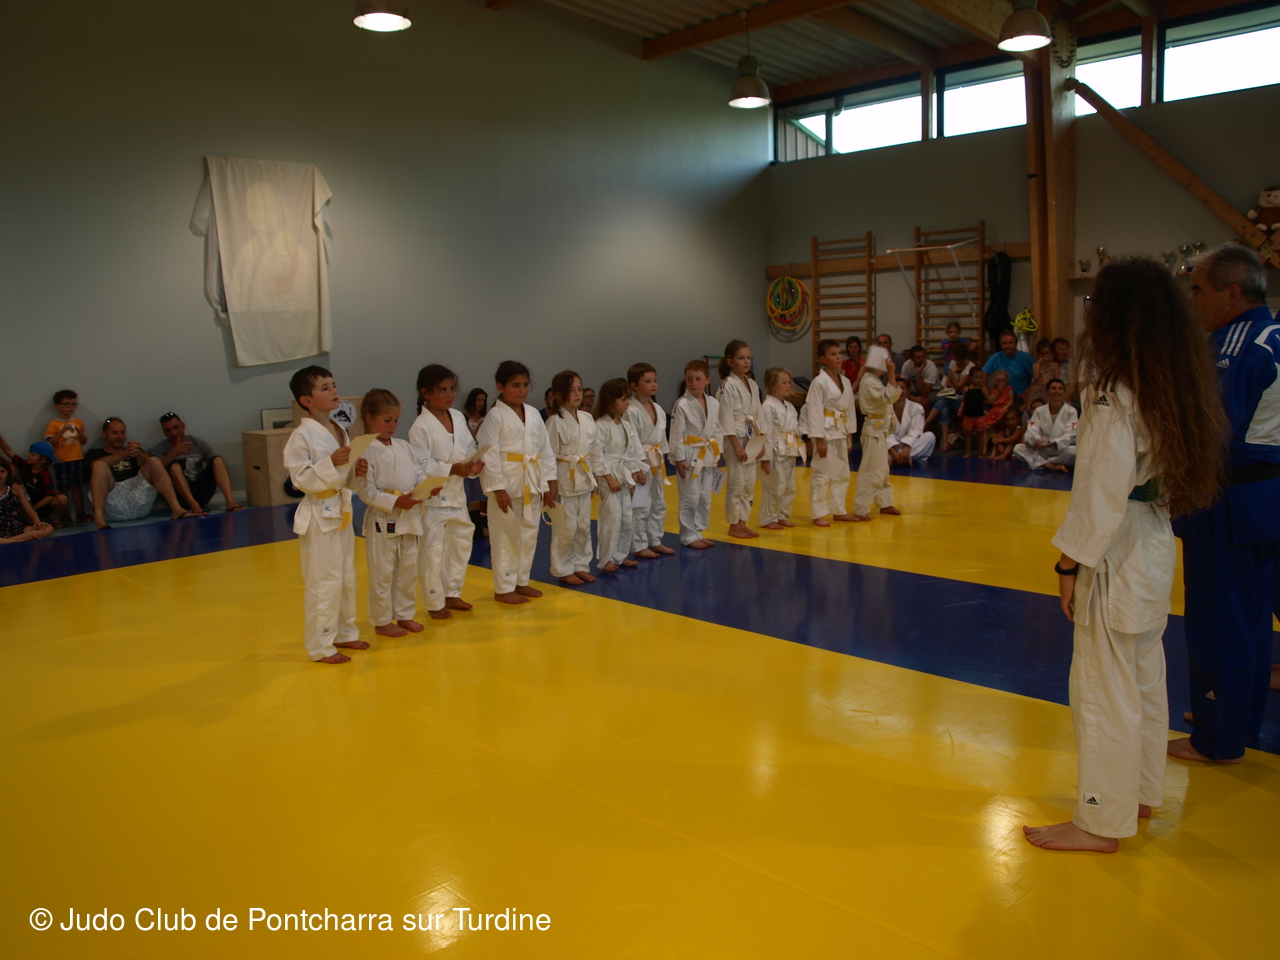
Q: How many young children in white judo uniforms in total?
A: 12